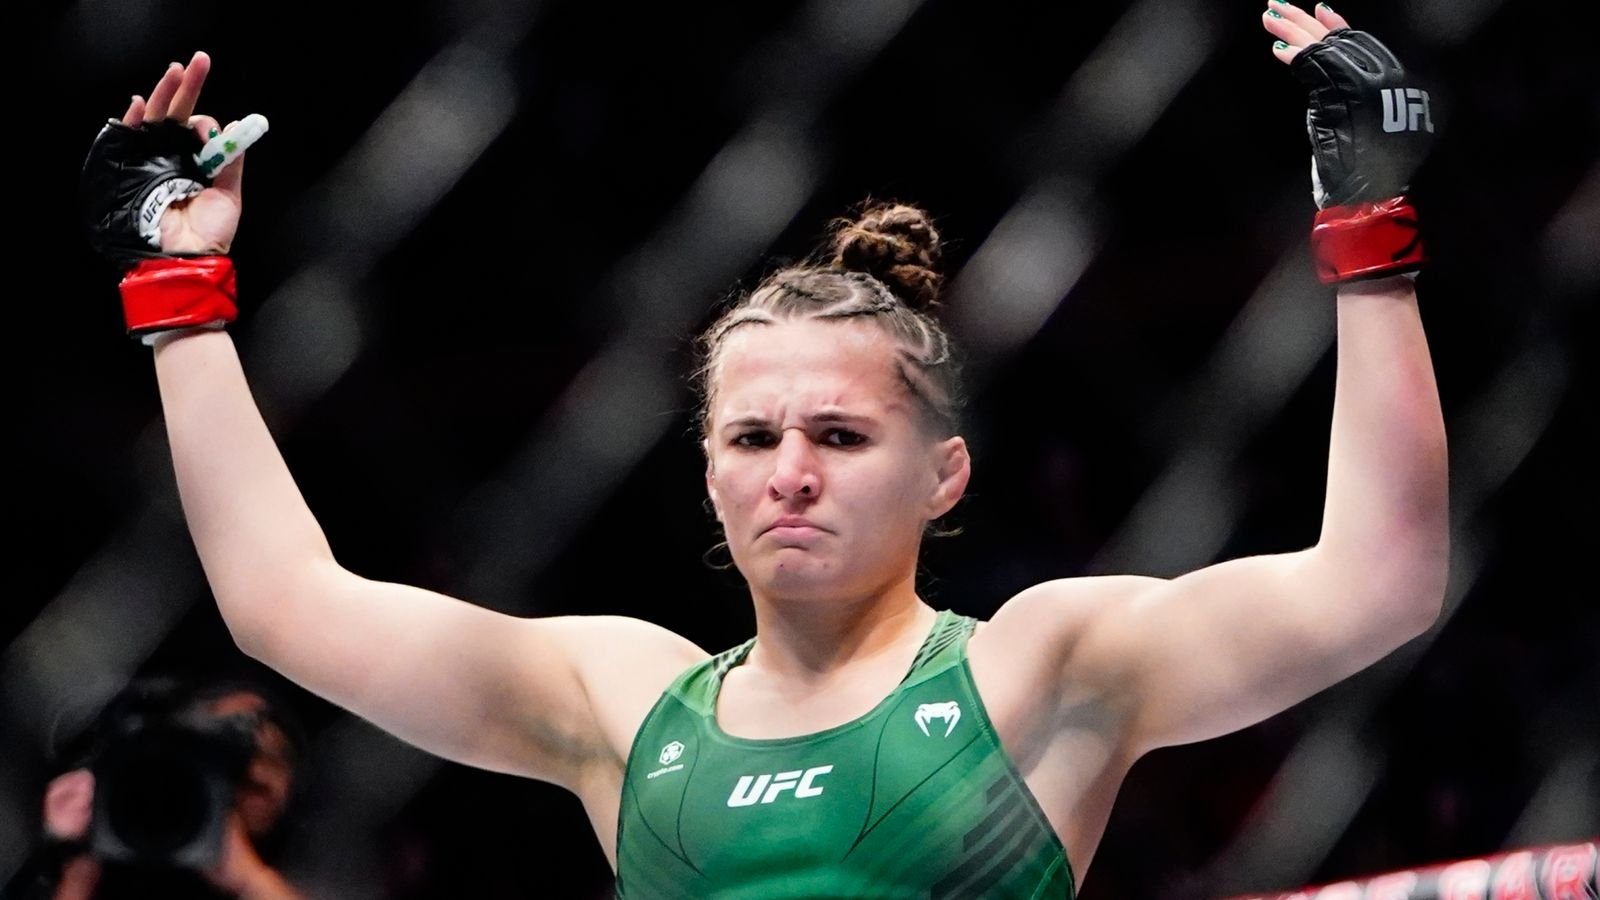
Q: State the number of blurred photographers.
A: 1